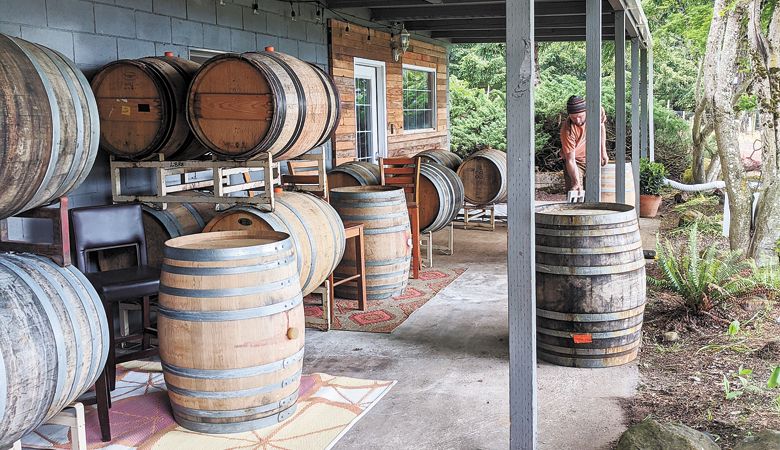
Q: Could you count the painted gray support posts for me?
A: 5